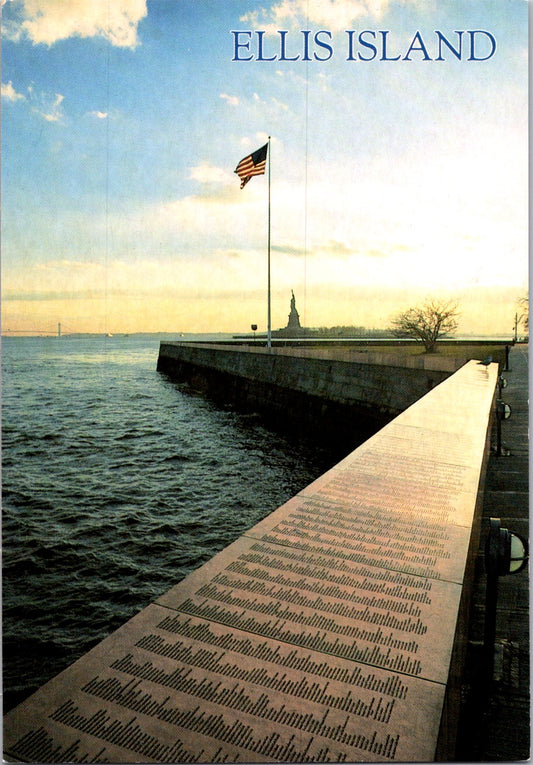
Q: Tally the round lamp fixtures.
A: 3